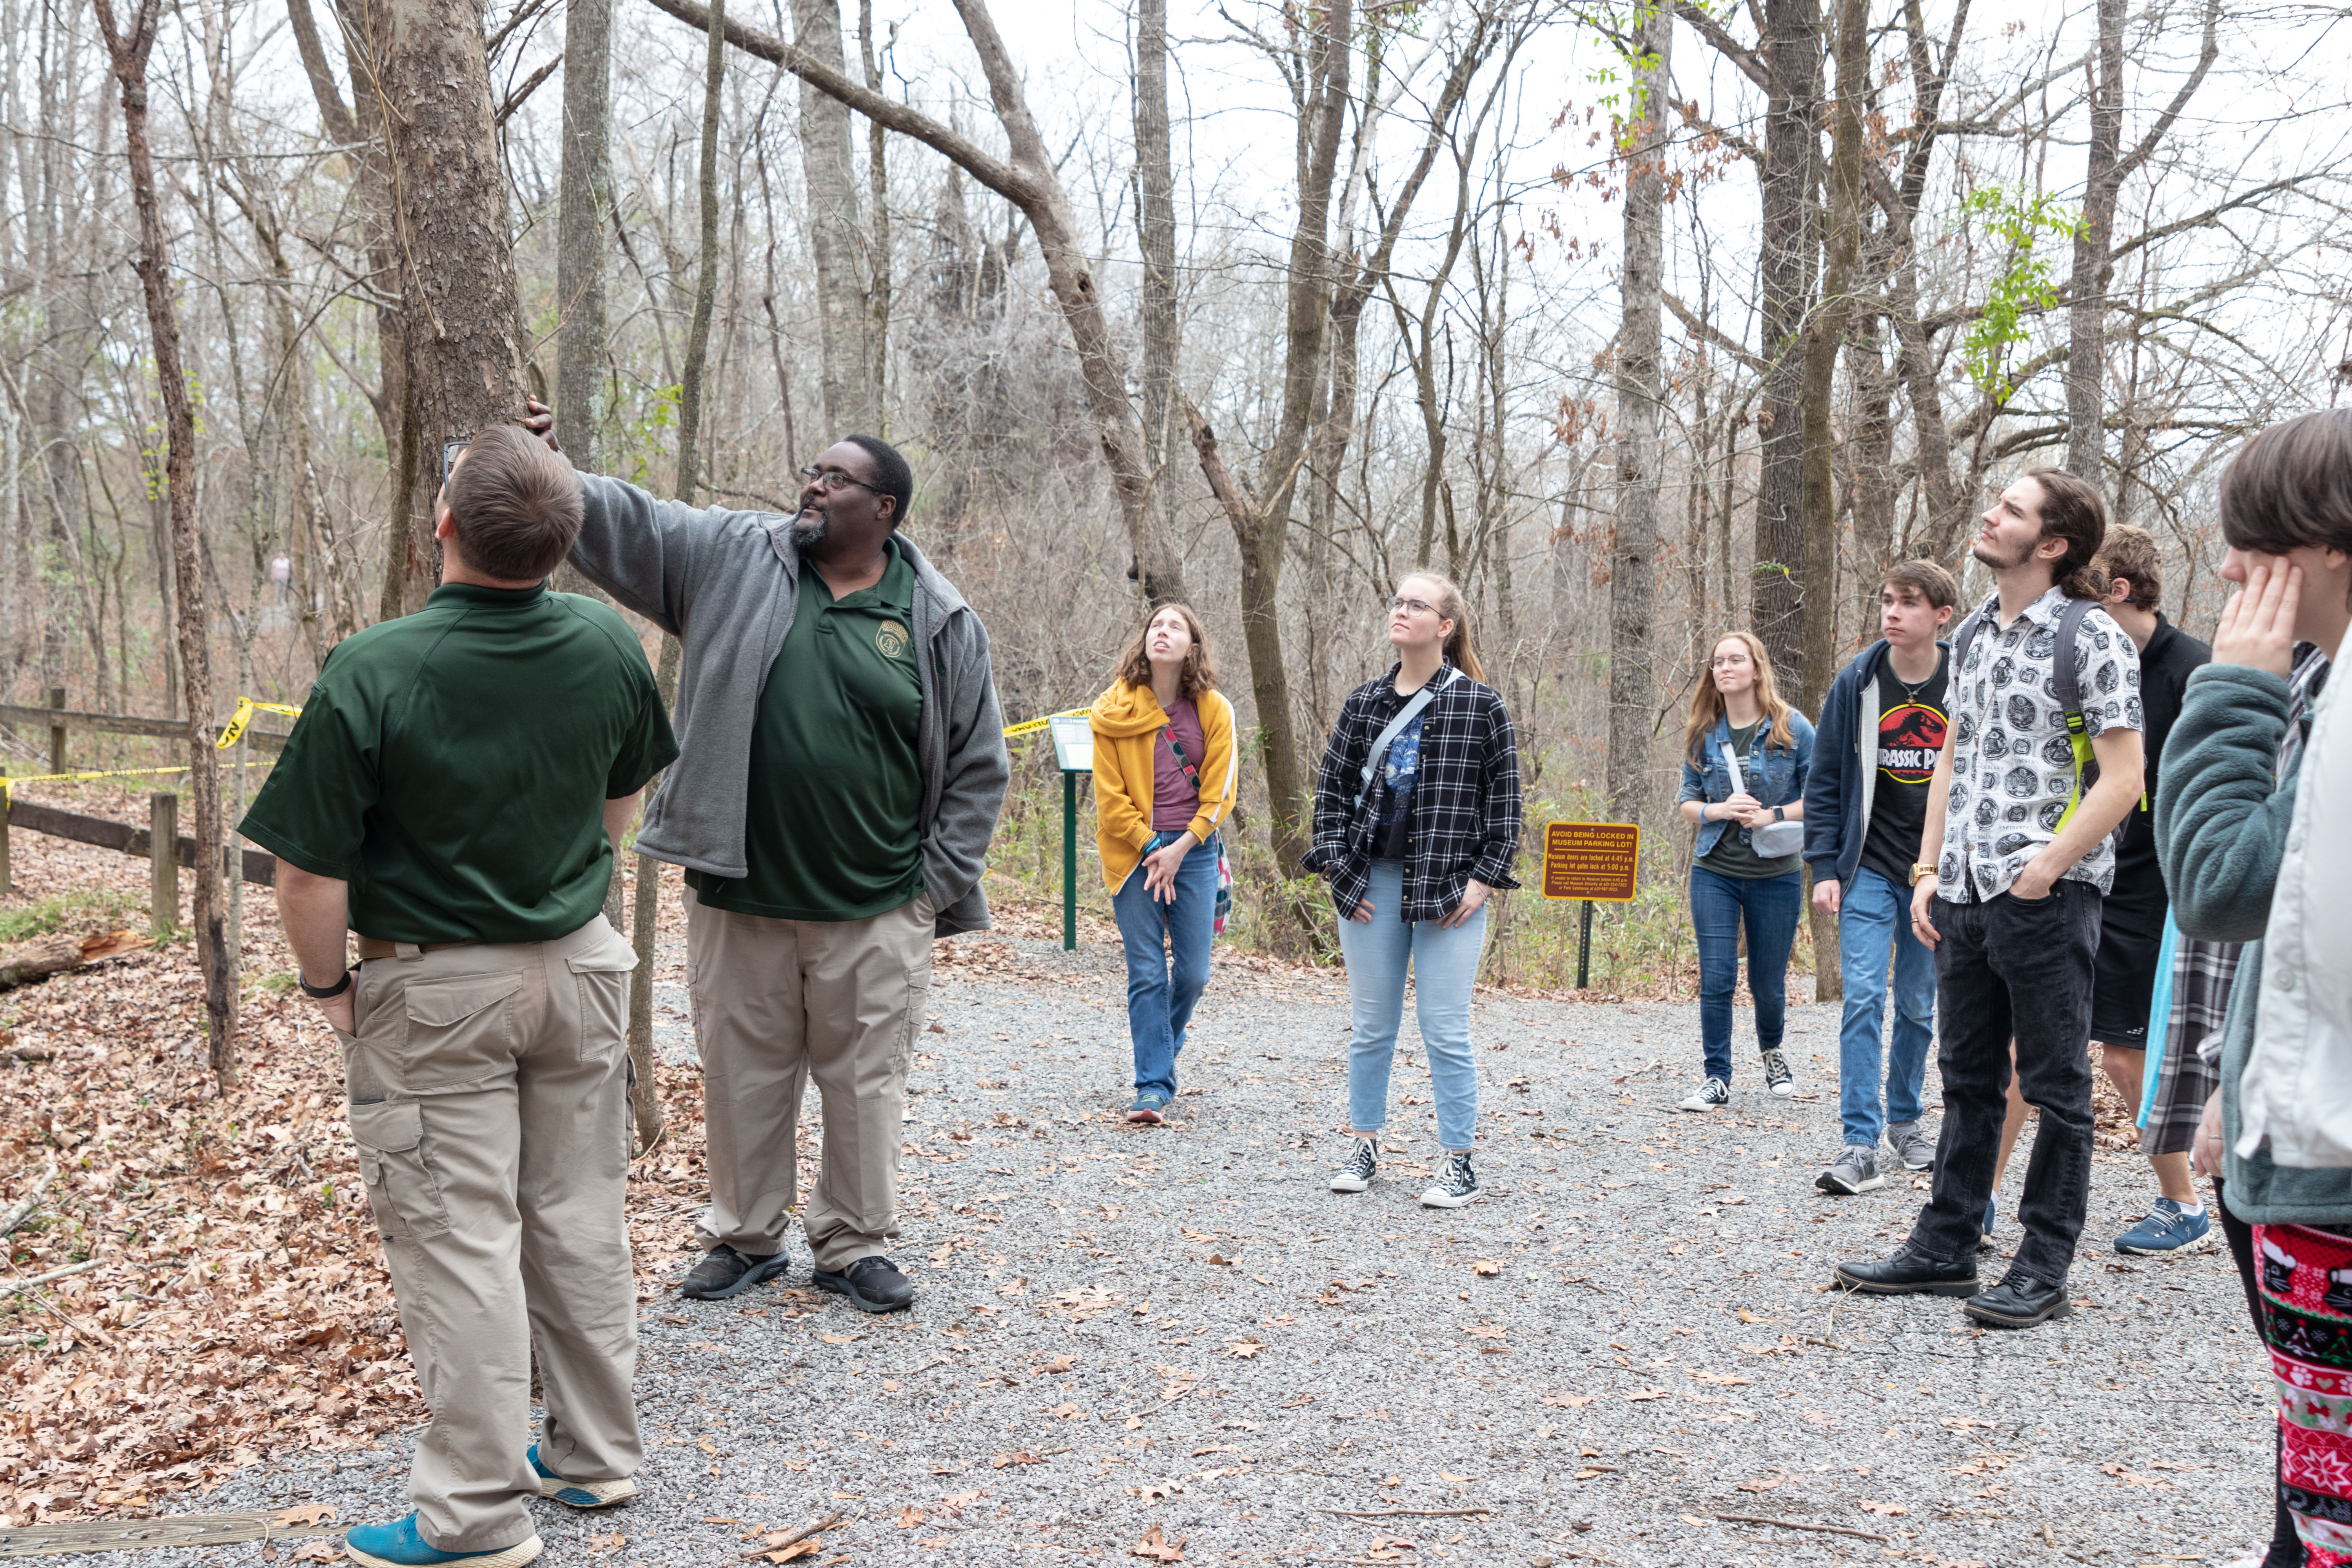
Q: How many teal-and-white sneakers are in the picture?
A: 2